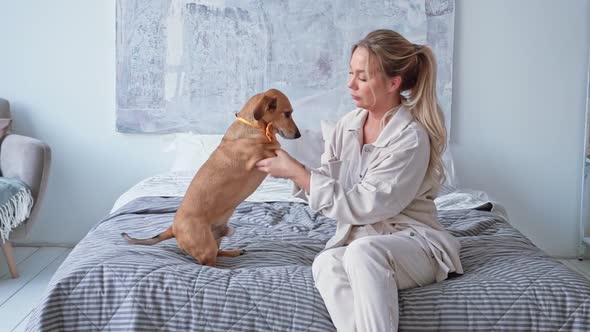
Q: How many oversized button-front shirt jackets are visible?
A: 1